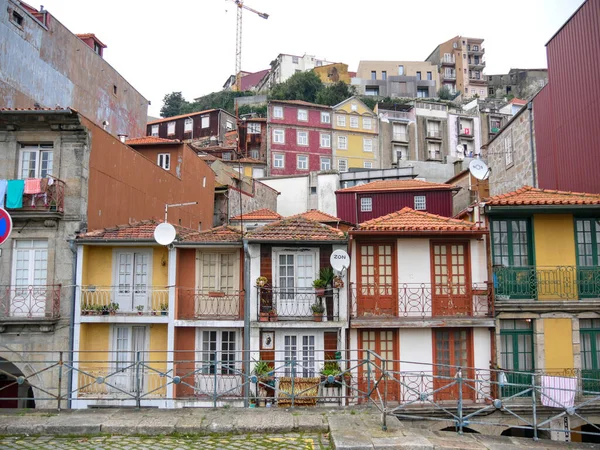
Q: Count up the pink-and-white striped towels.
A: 1